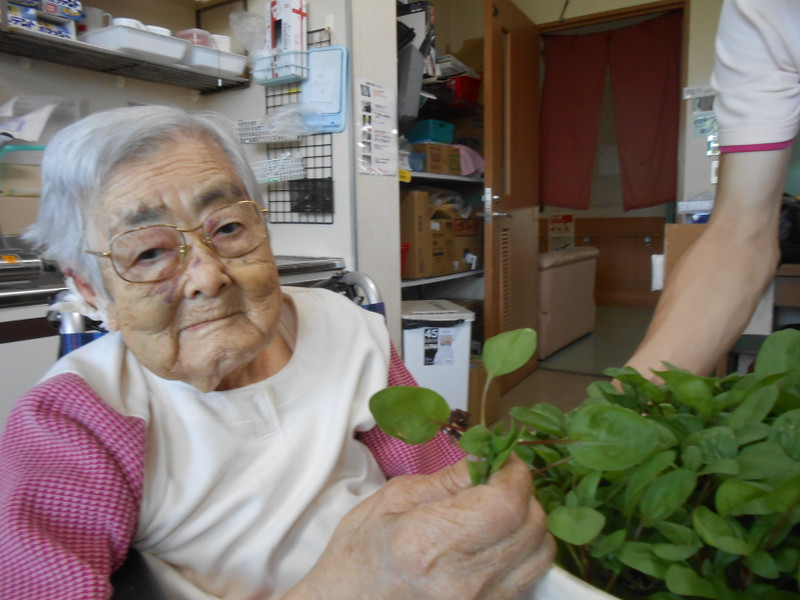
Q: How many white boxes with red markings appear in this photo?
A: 1